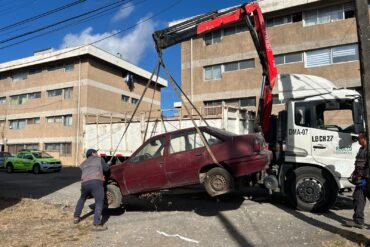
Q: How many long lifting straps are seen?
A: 4